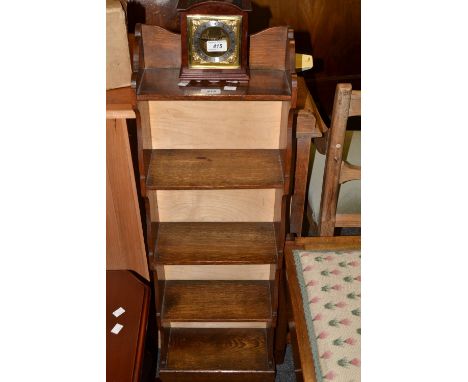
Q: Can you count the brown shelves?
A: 5